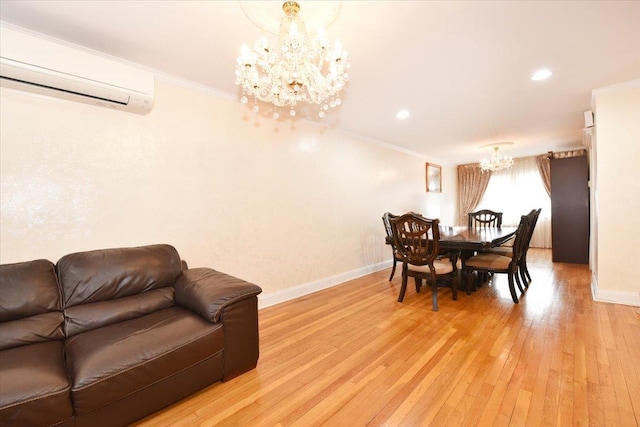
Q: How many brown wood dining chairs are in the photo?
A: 6